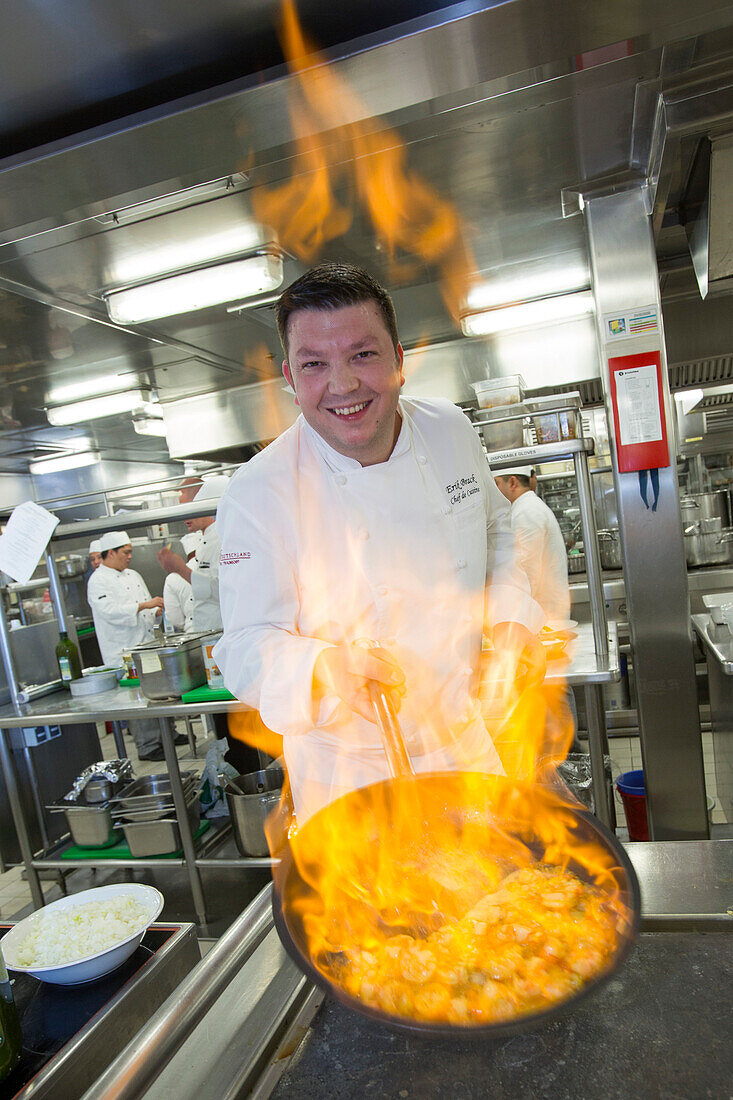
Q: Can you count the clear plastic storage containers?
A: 3